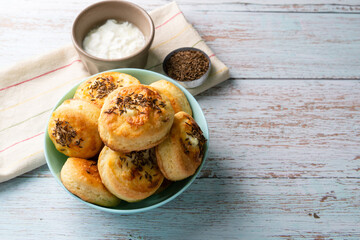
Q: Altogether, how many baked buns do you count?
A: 7